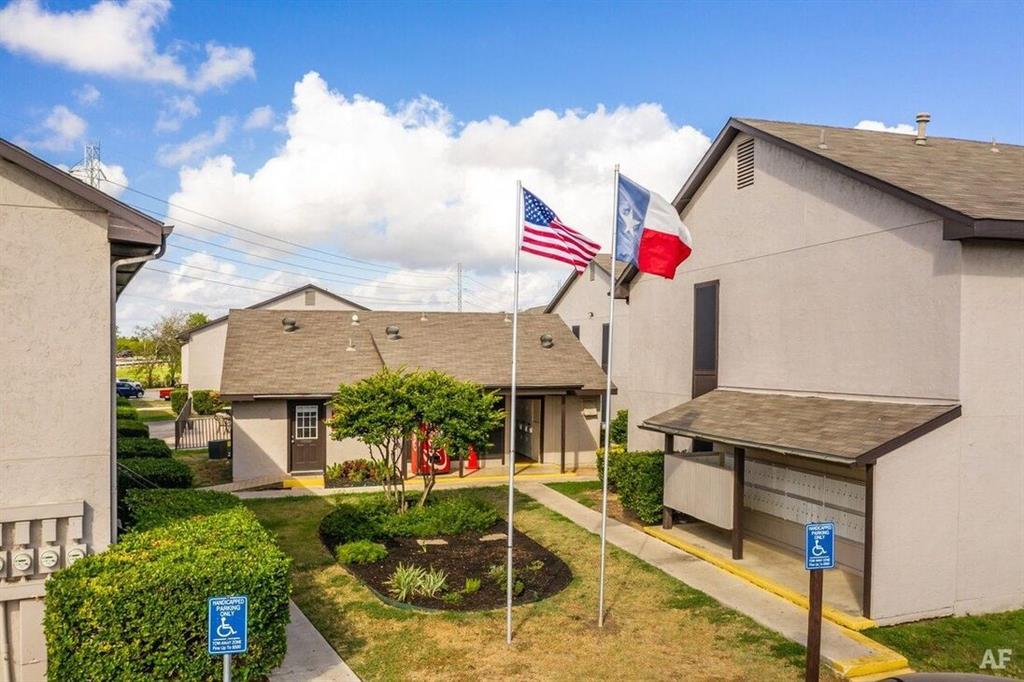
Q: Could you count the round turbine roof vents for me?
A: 3